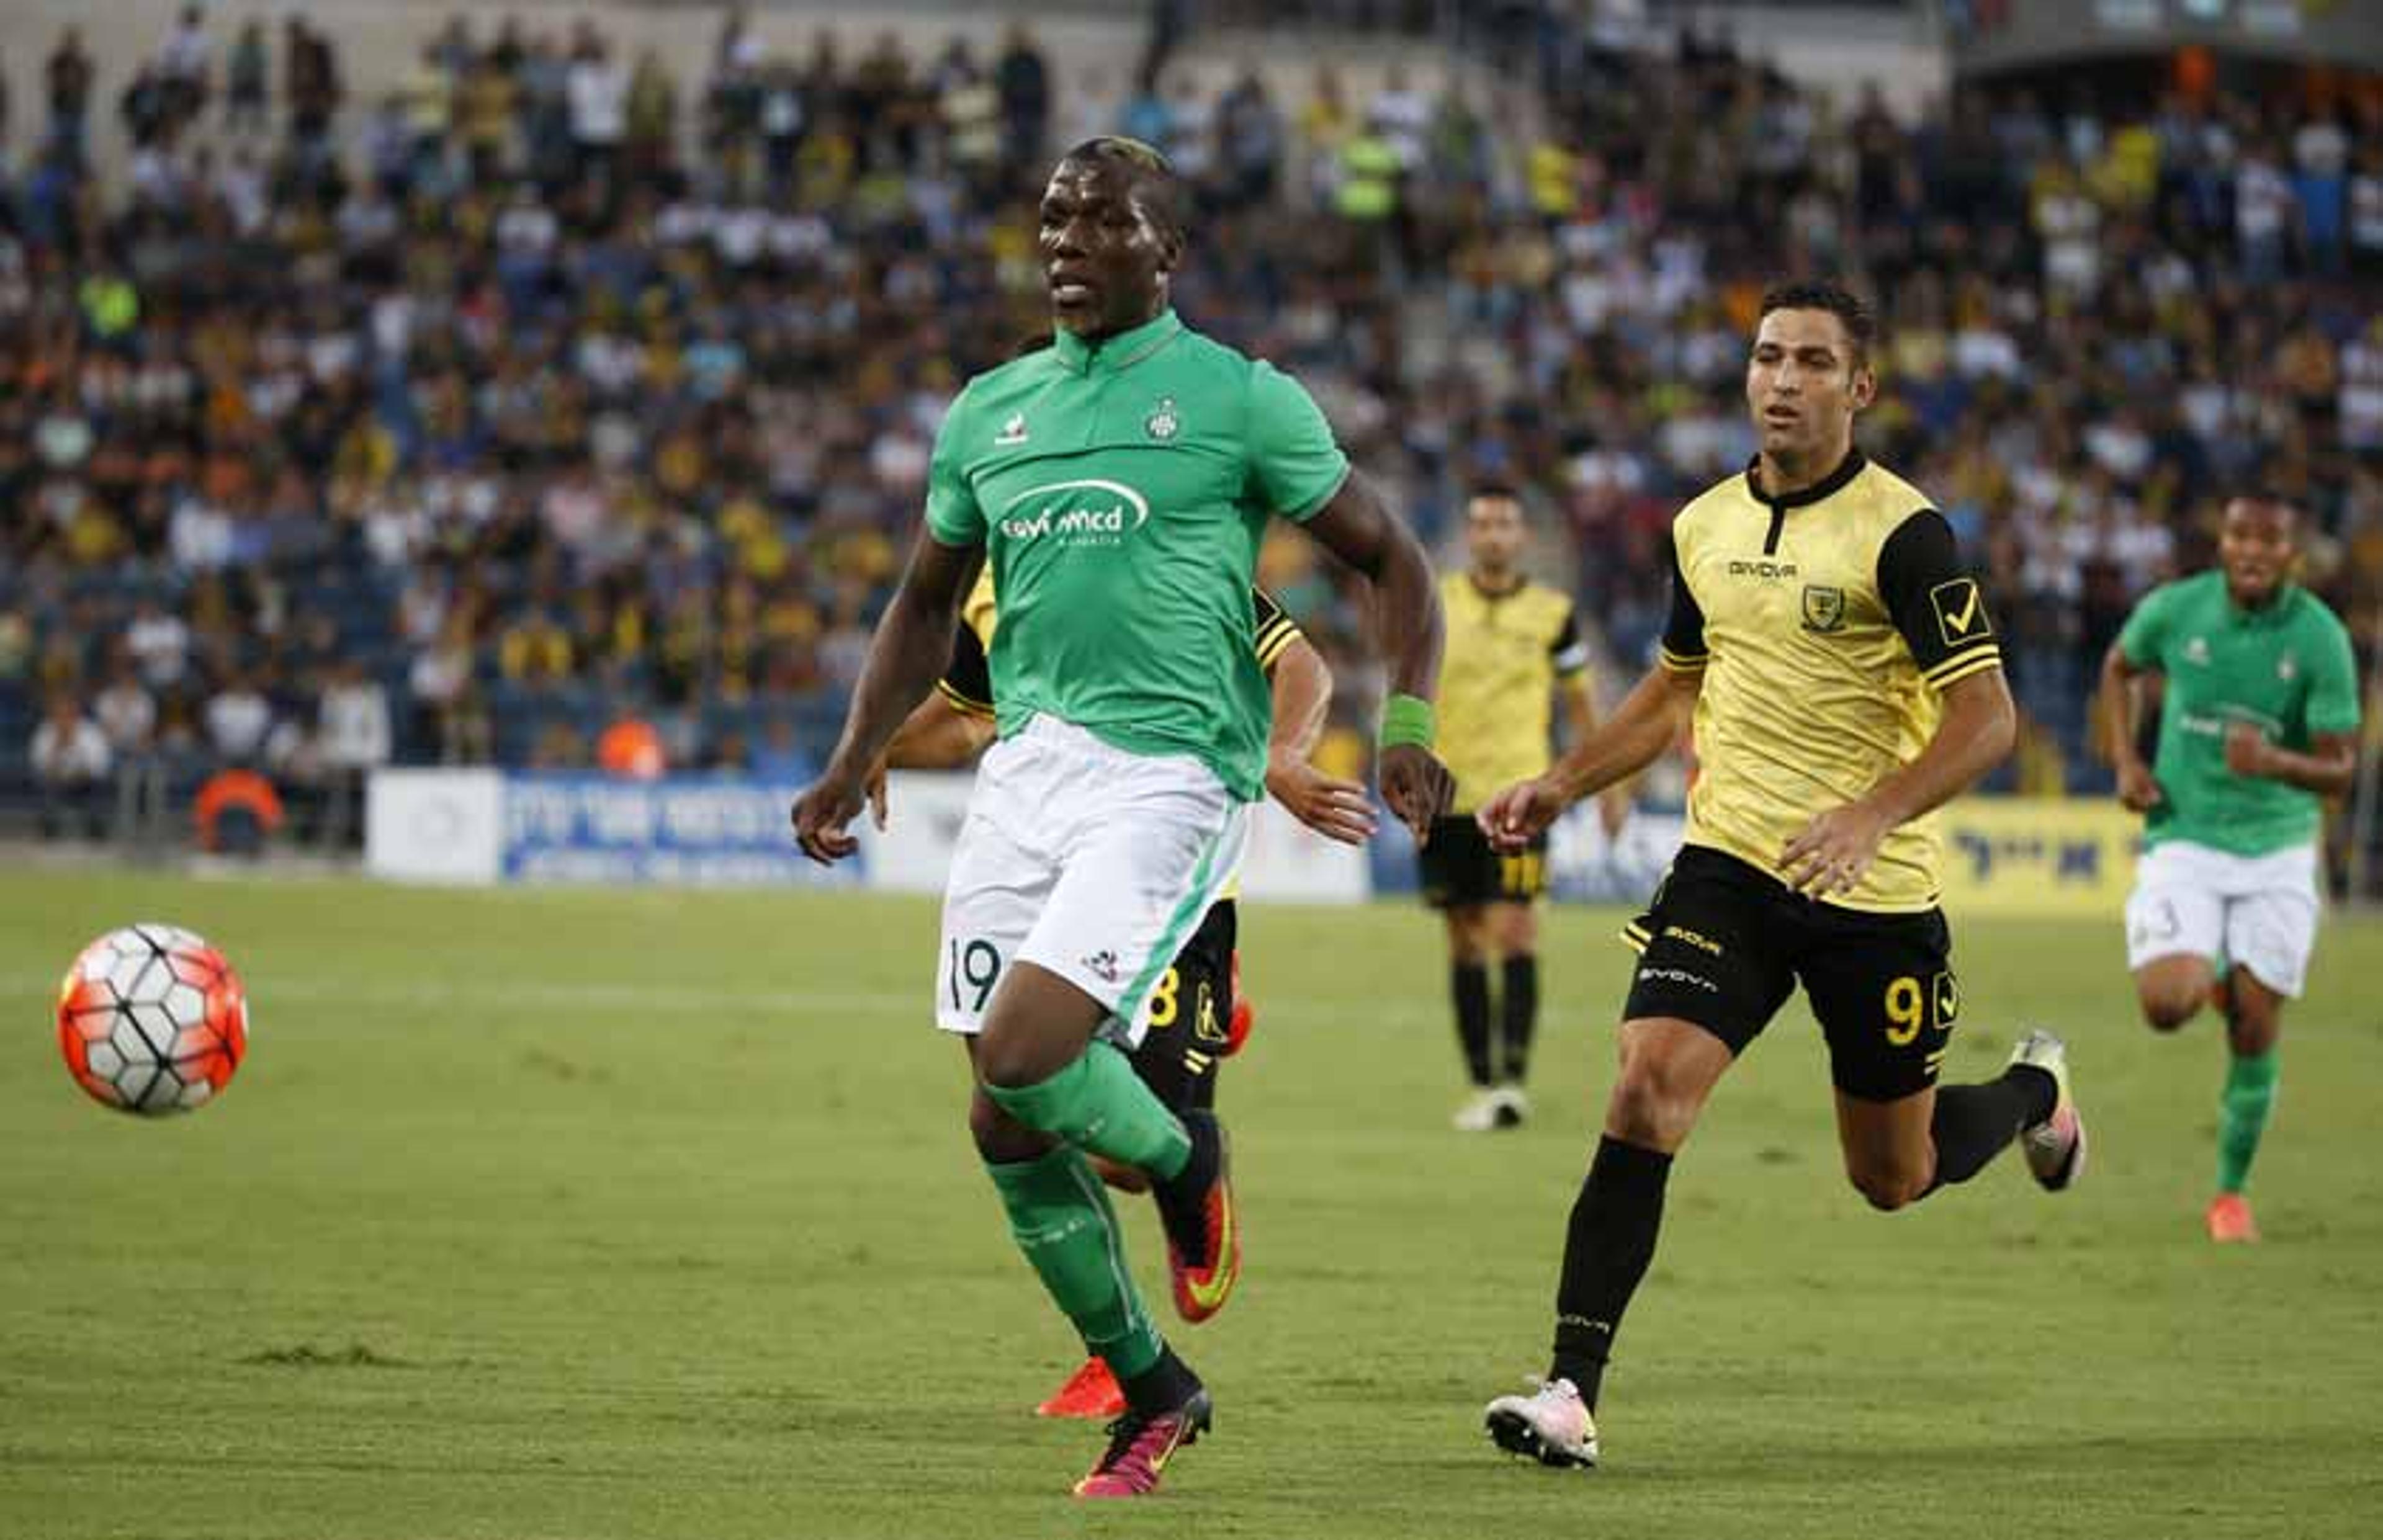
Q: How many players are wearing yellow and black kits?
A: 3